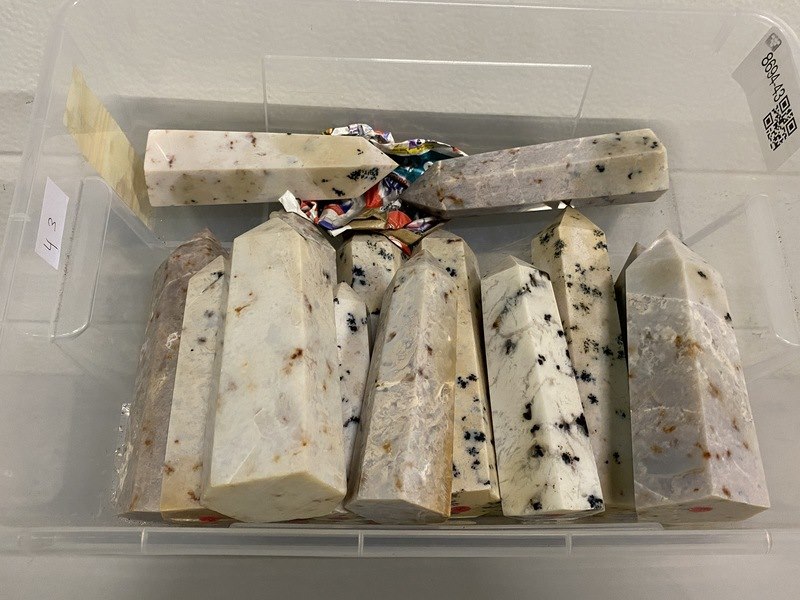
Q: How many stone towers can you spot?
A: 13